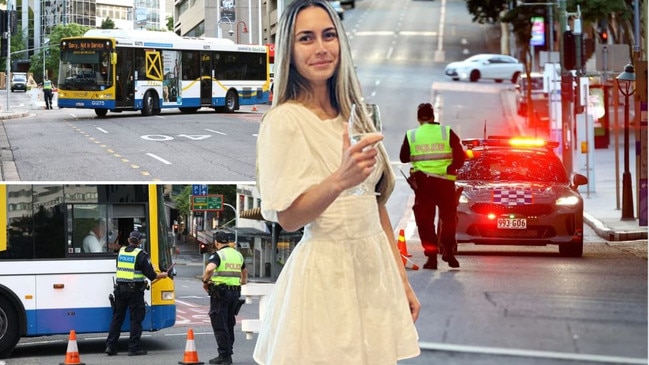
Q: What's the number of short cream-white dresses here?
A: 1